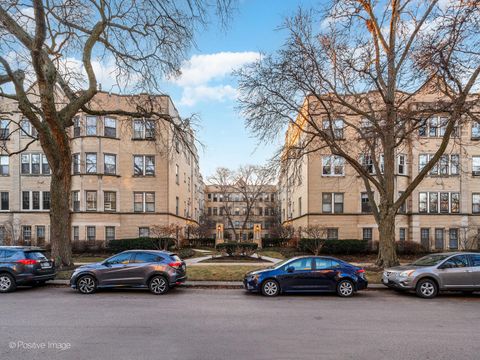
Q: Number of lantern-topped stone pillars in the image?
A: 2